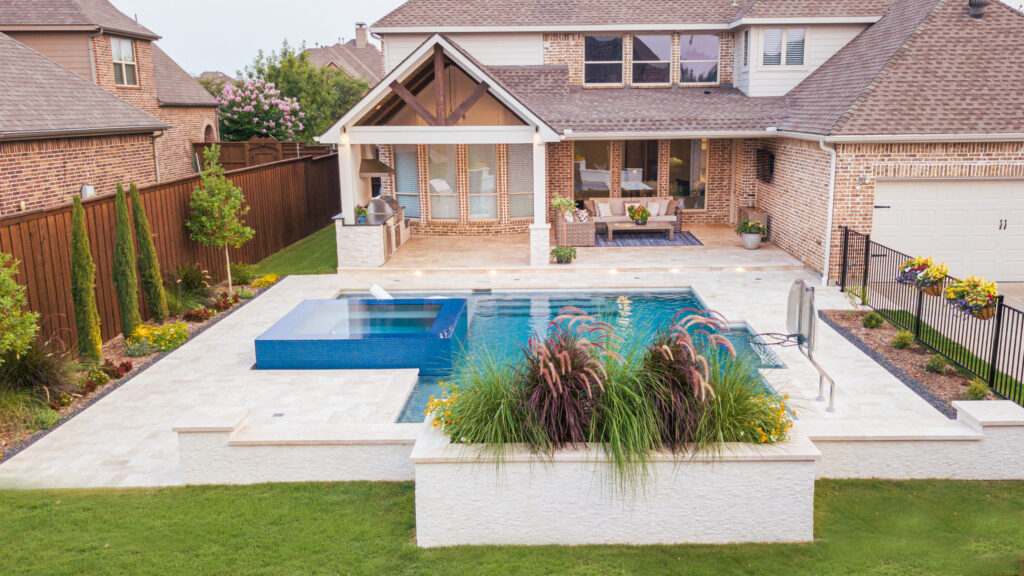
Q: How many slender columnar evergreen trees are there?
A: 3